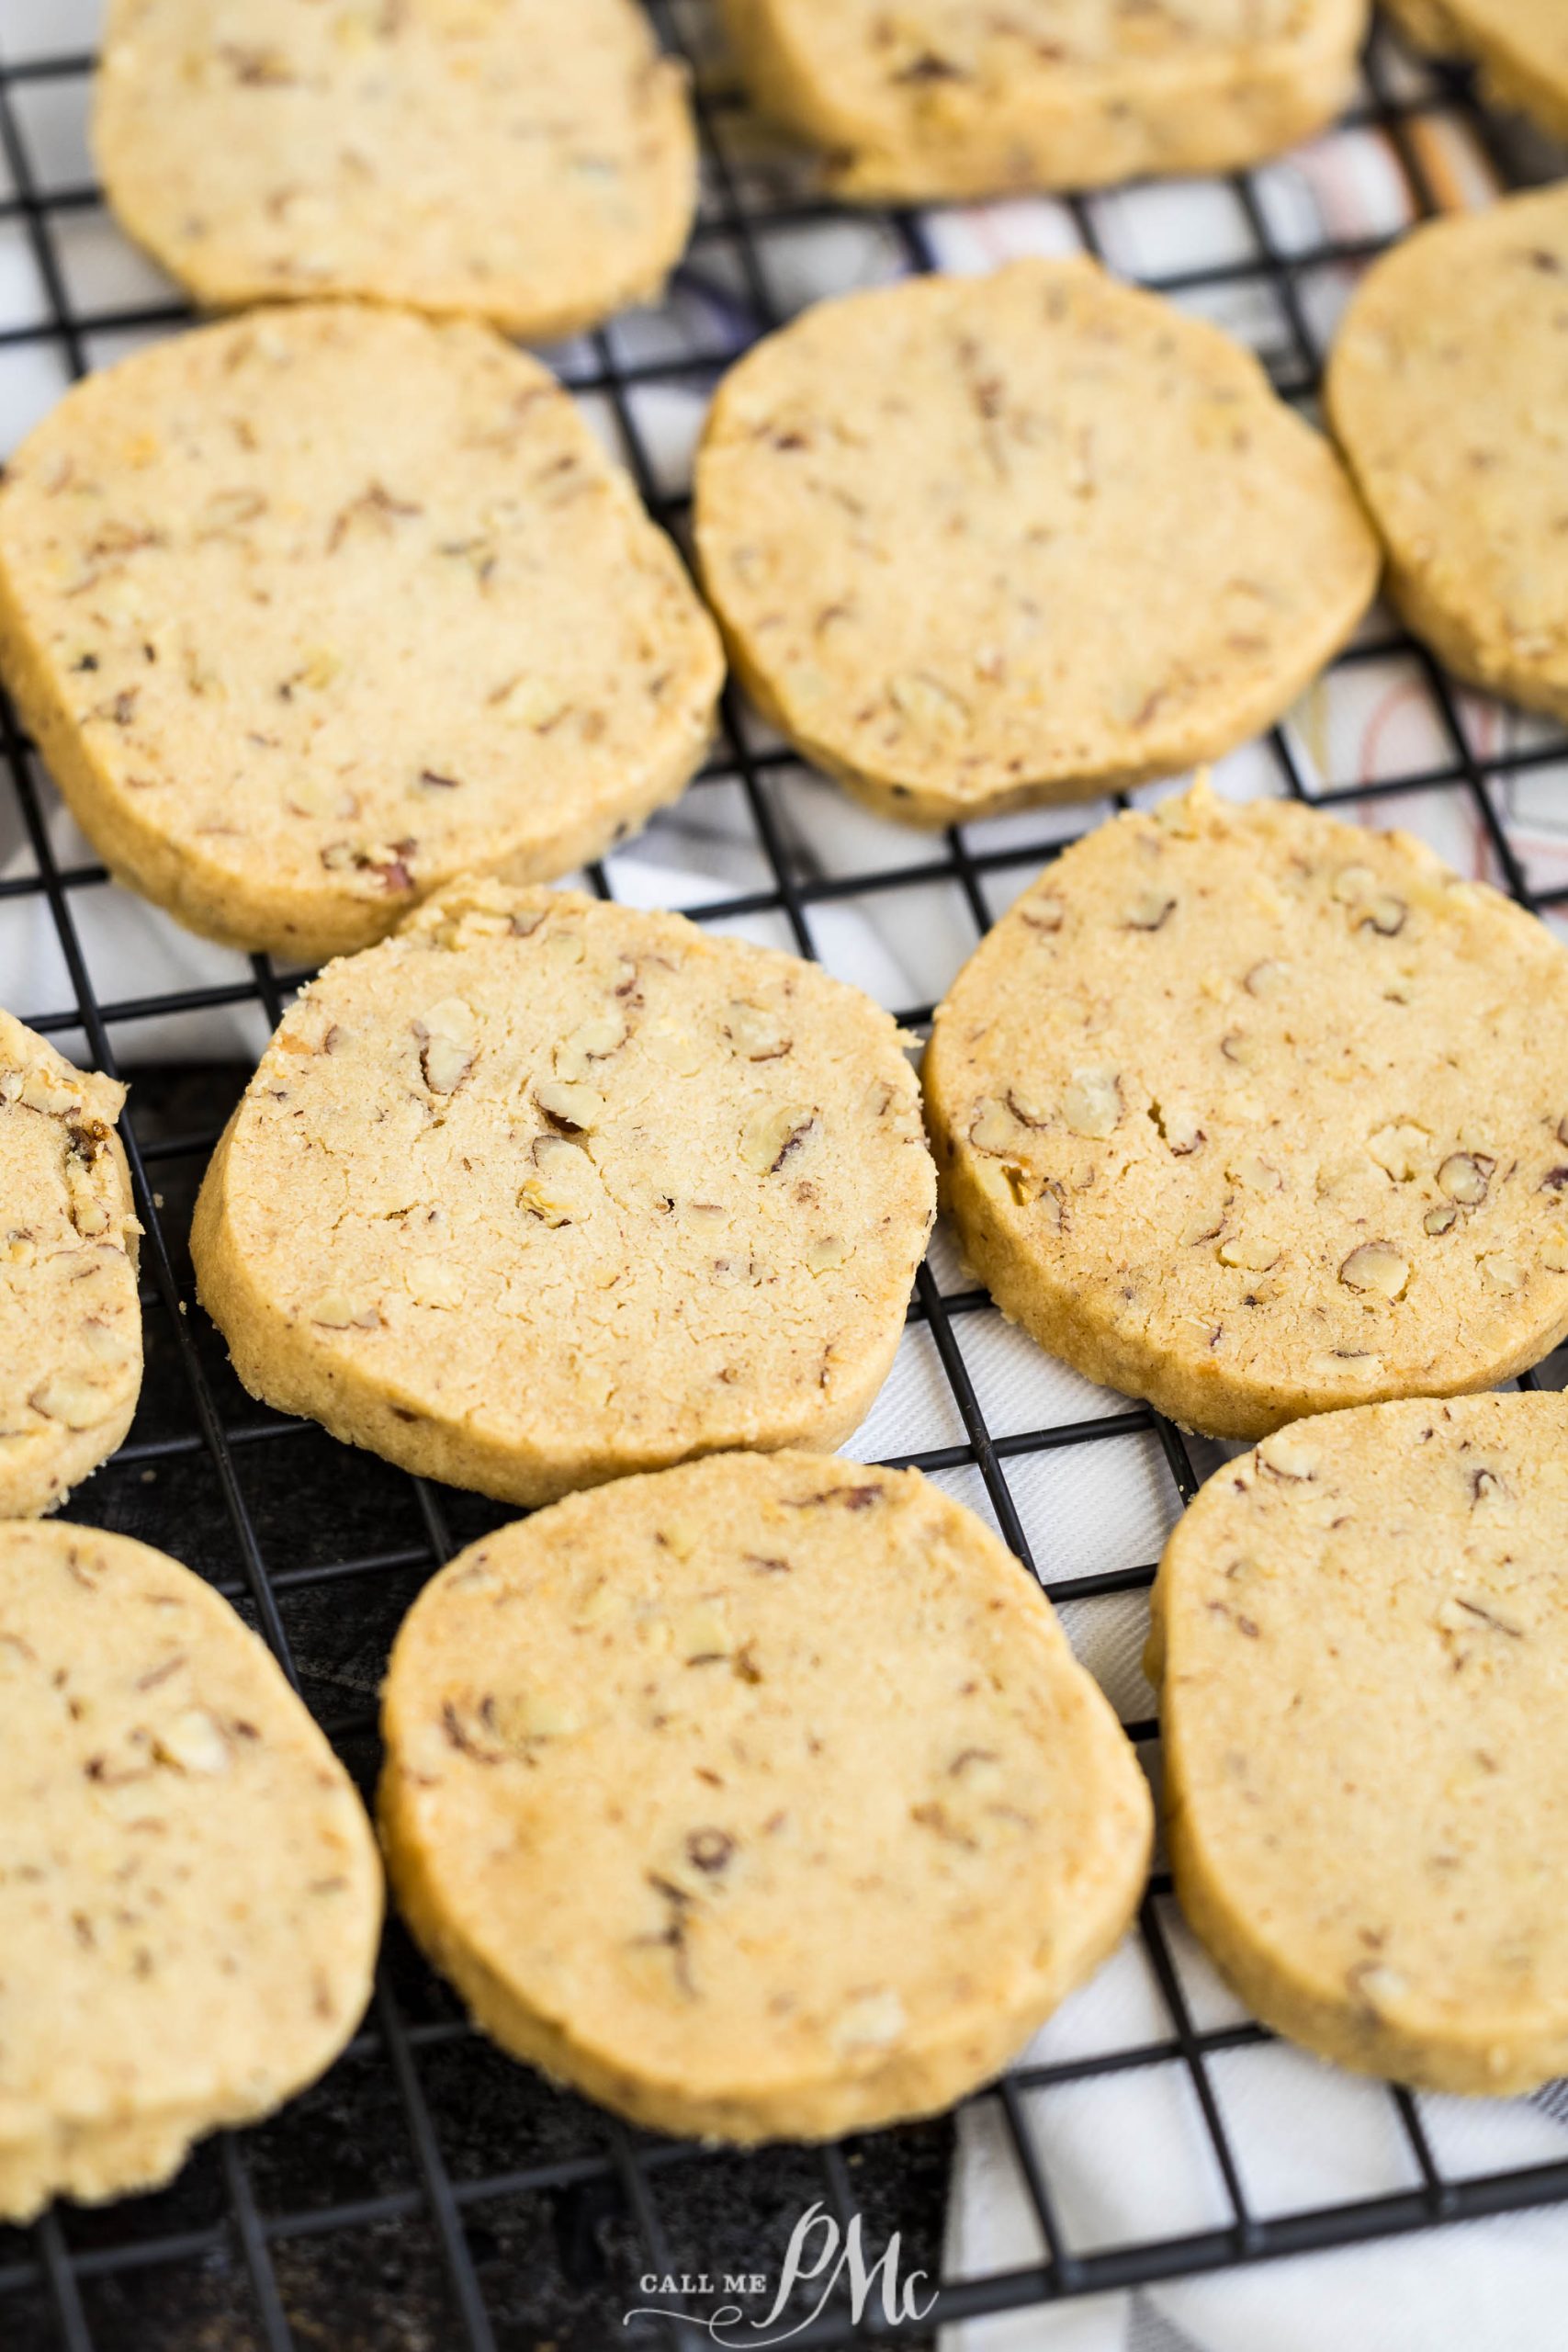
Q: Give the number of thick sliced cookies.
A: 12